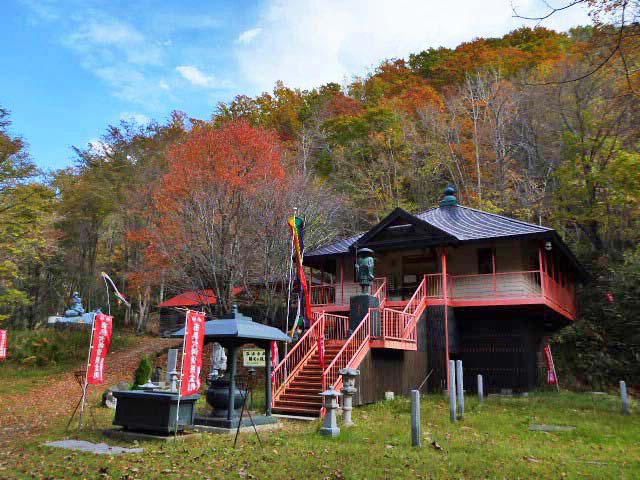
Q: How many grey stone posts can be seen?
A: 5